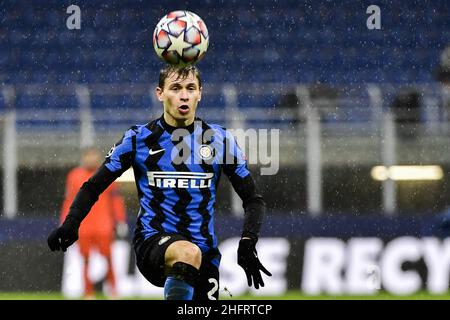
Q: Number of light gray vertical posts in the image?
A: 5